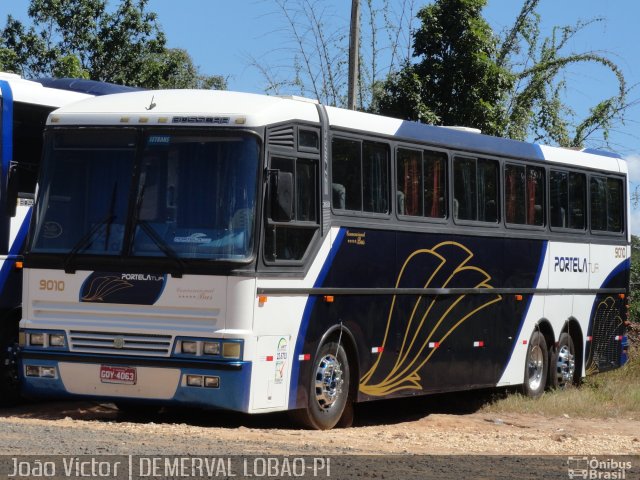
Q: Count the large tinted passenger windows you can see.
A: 6